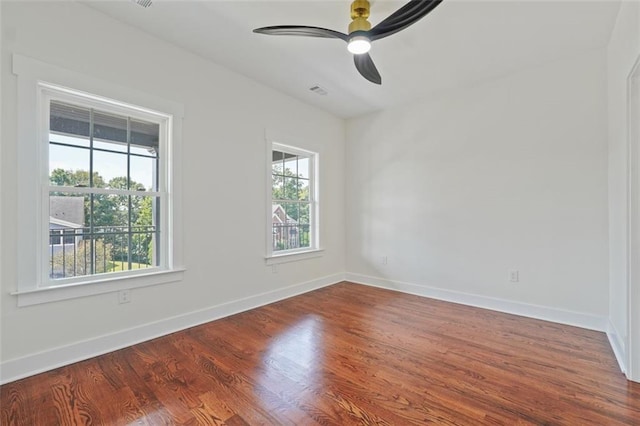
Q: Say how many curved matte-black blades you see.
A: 3